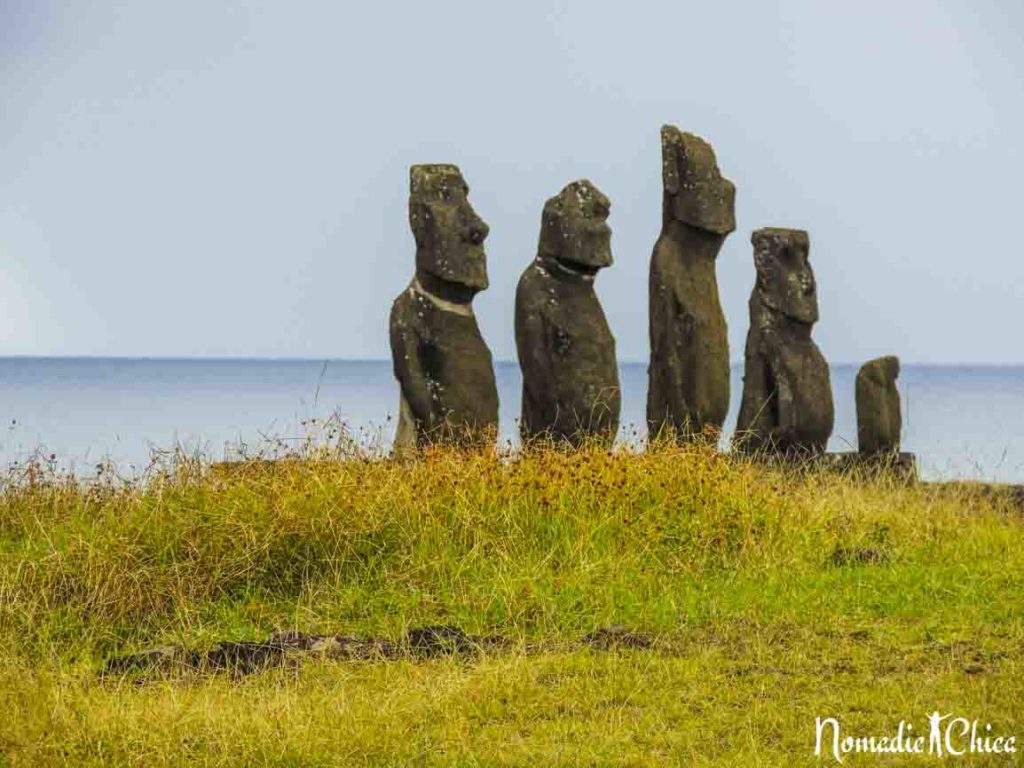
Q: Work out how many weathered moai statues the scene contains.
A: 5